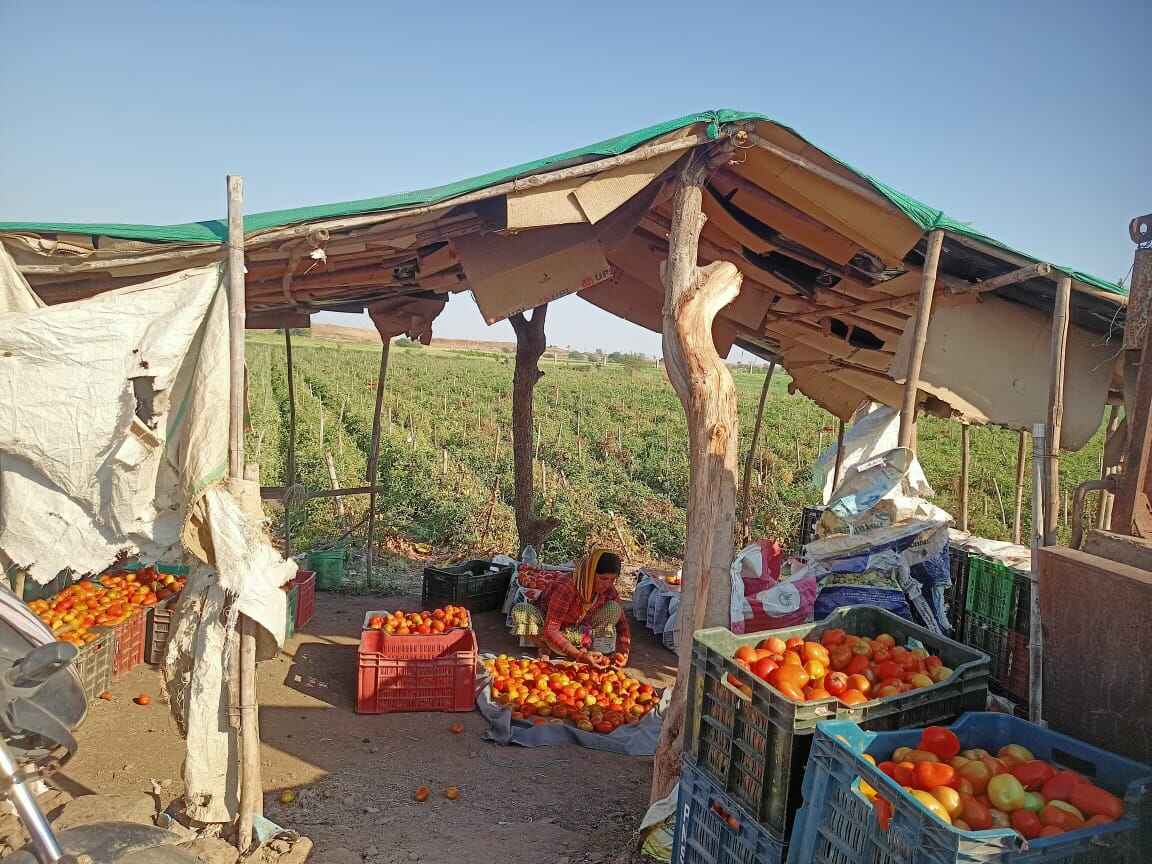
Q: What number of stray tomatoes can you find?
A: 6